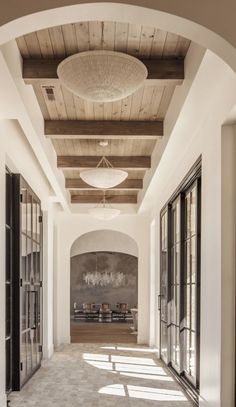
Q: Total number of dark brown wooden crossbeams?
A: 5